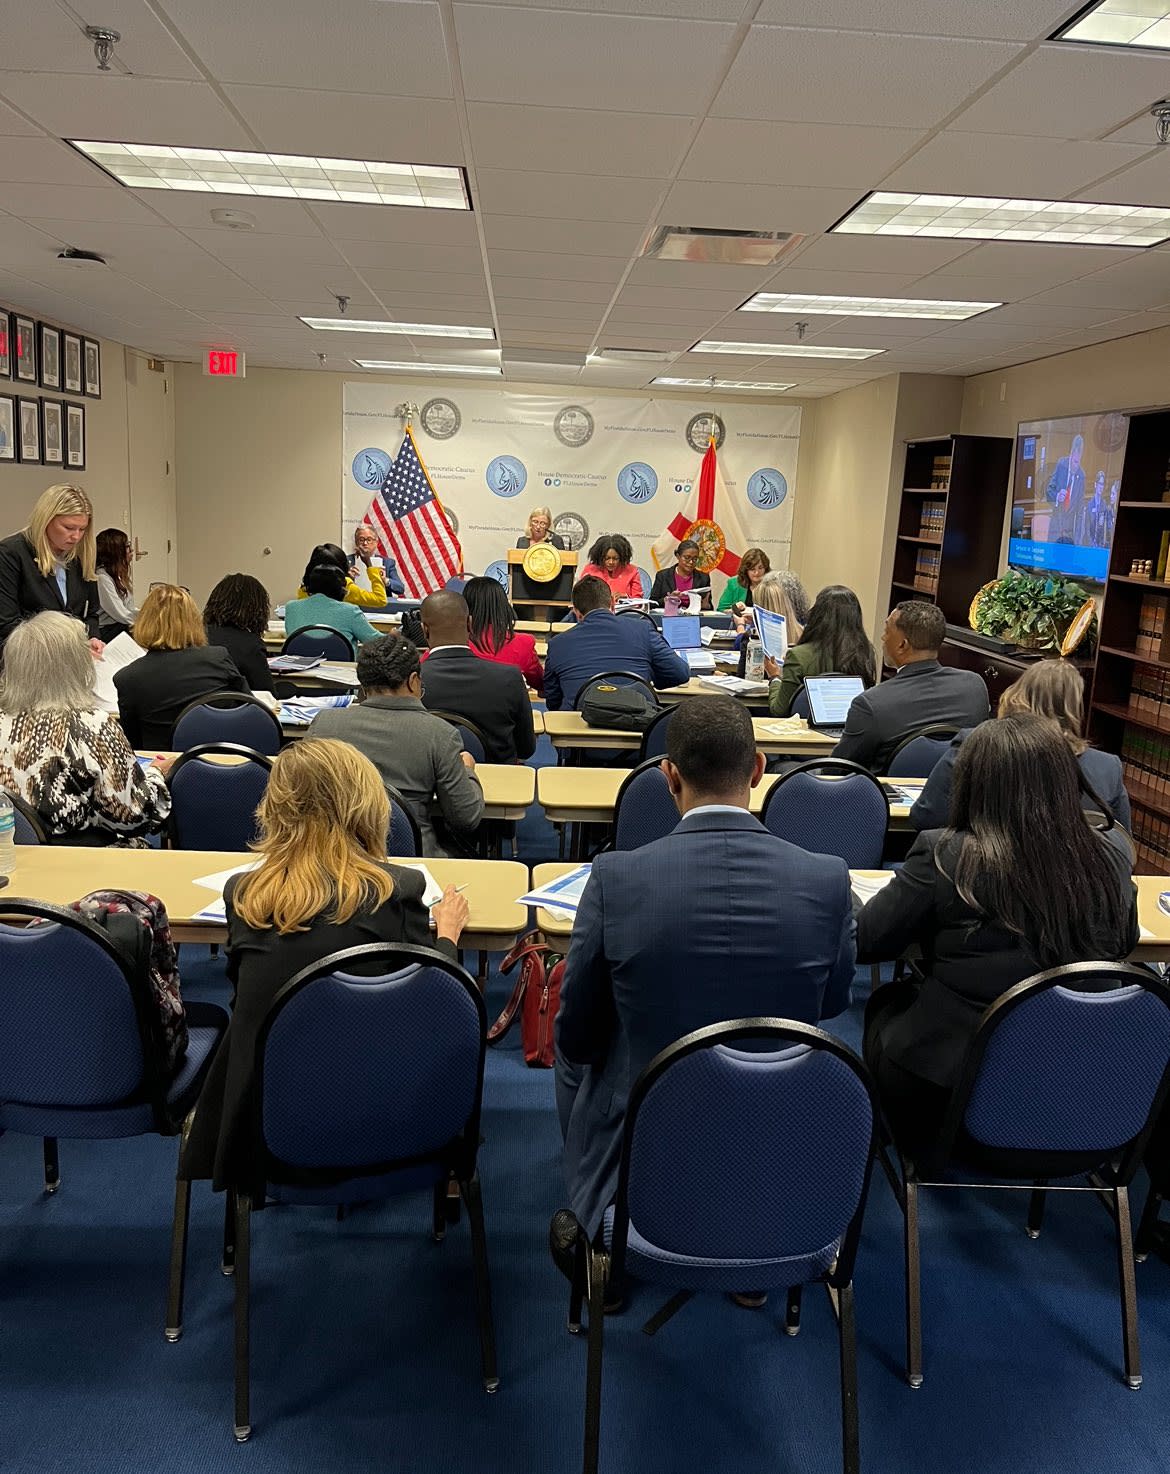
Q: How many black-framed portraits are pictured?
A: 9